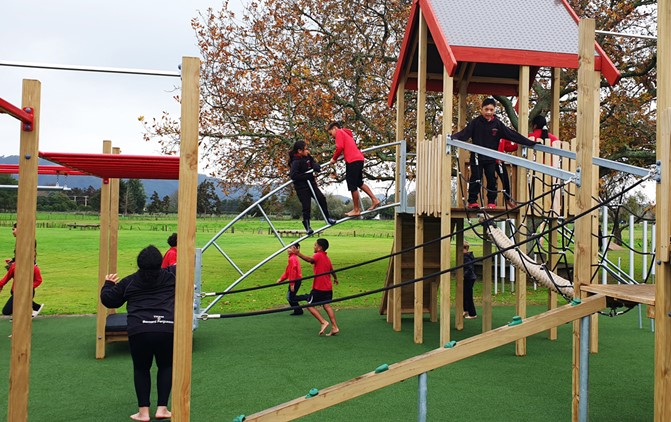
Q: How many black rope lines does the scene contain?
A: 2